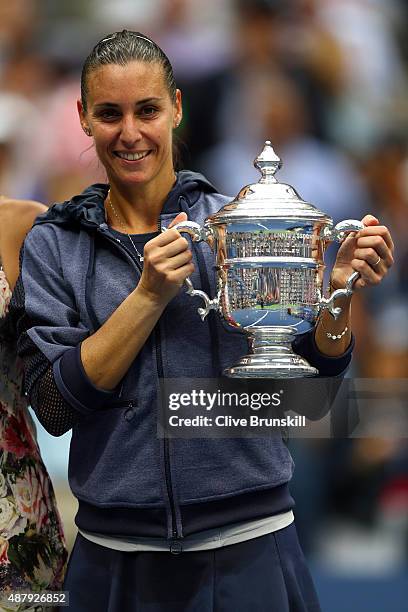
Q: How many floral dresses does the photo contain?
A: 1